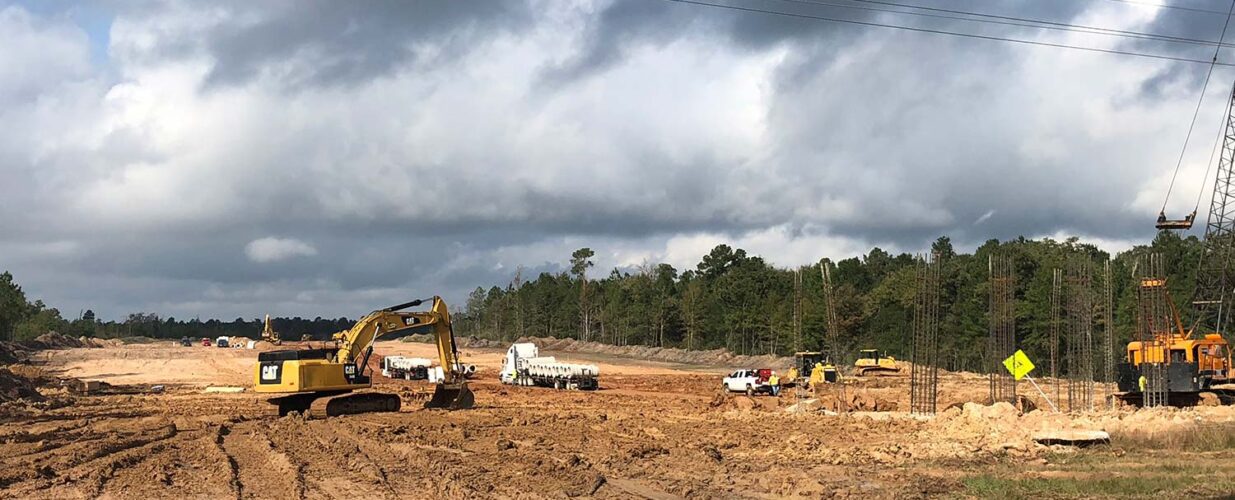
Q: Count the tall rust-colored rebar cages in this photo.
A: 8